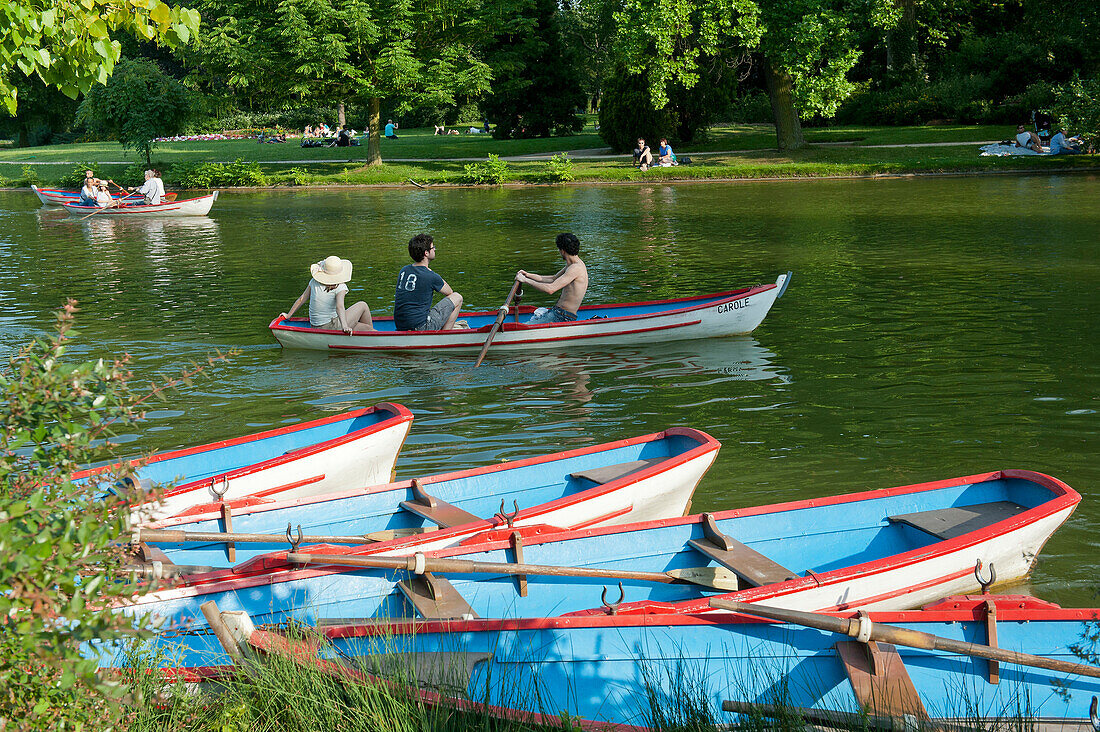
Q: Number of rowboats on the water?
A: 7